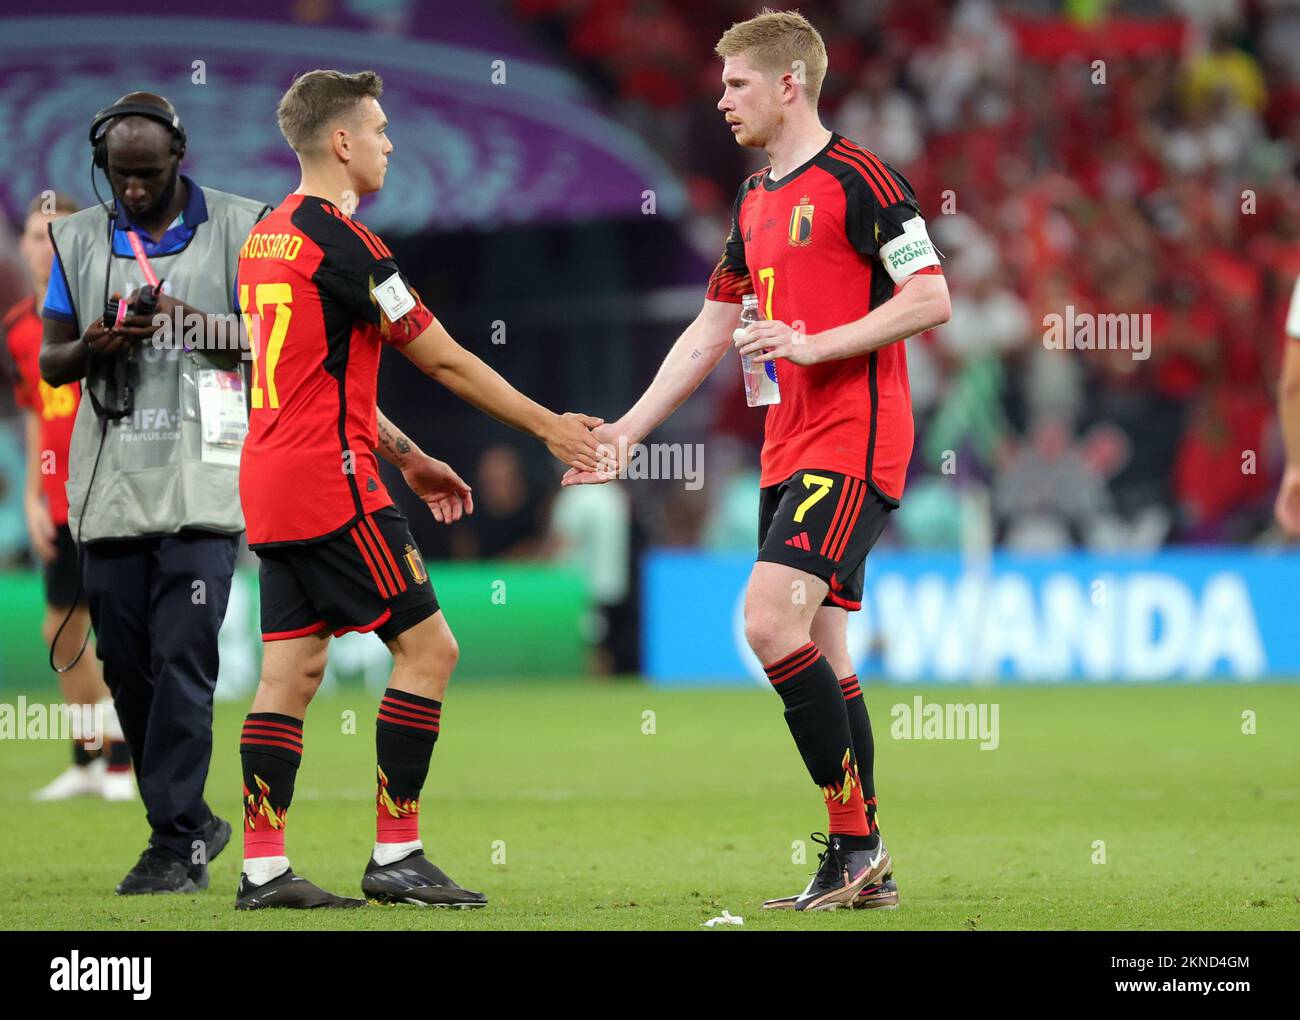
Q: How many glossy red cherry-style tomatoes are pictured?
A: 0